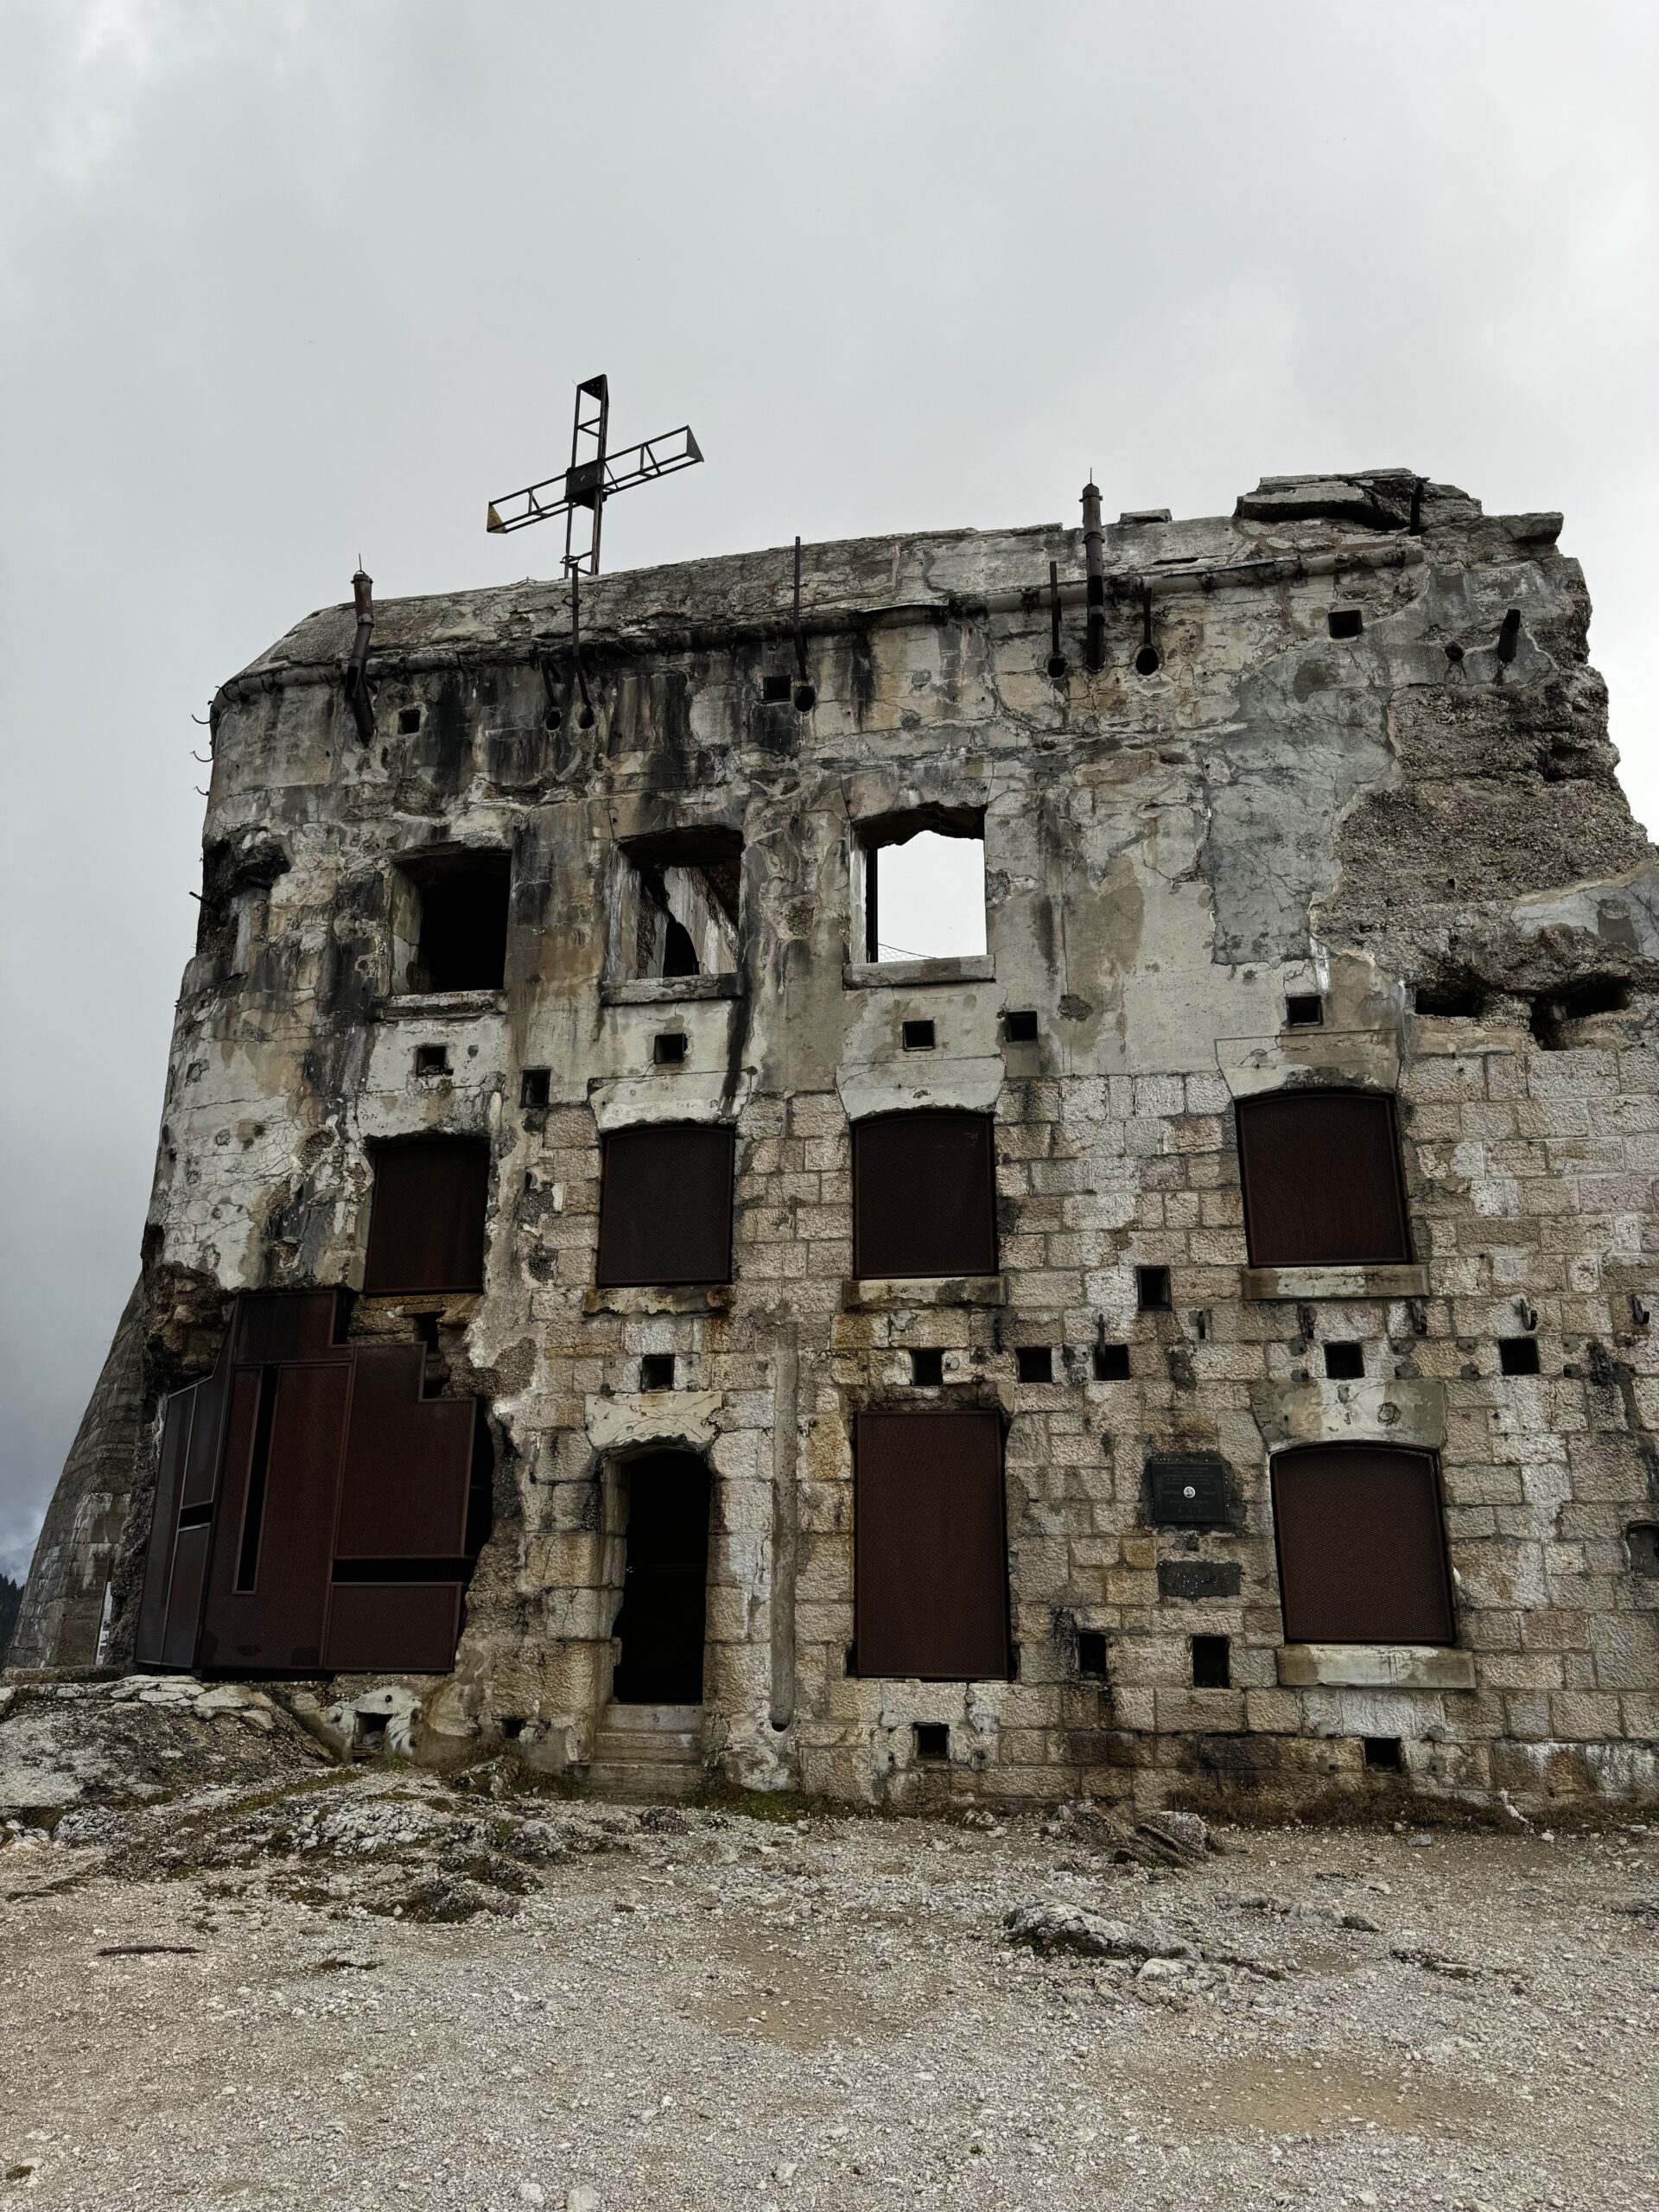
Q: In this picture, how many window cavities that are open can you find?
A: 3